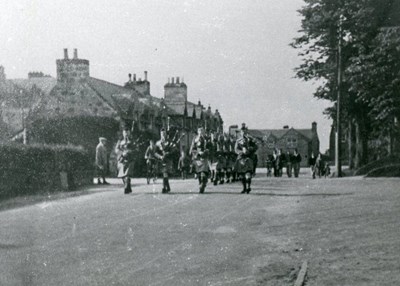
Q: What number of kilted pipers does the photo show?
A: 4